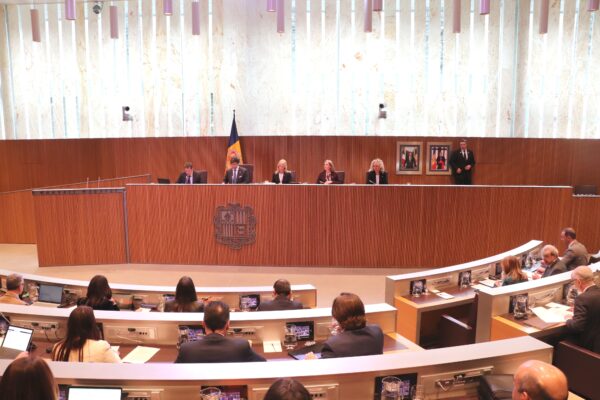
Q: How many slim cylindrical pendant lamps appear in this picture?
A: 13